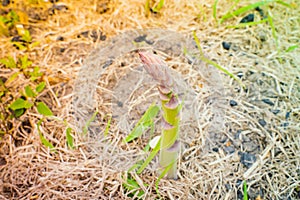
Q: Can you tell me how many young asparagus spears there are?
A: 1